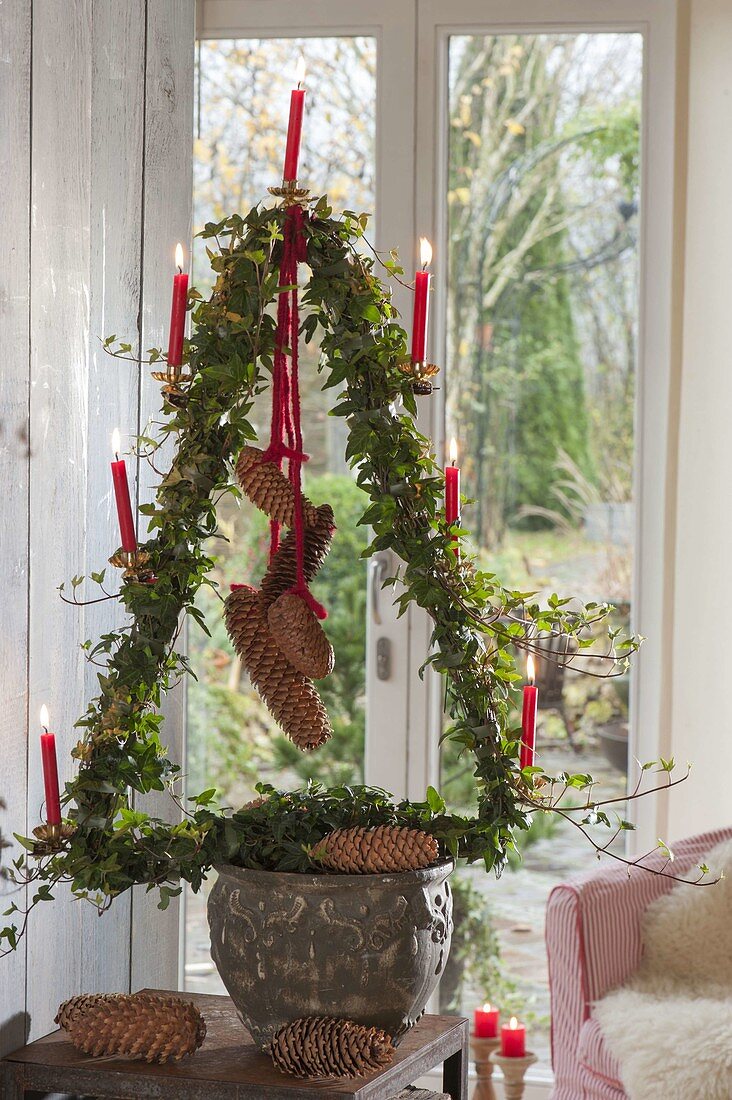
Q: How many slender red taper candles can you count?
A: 7